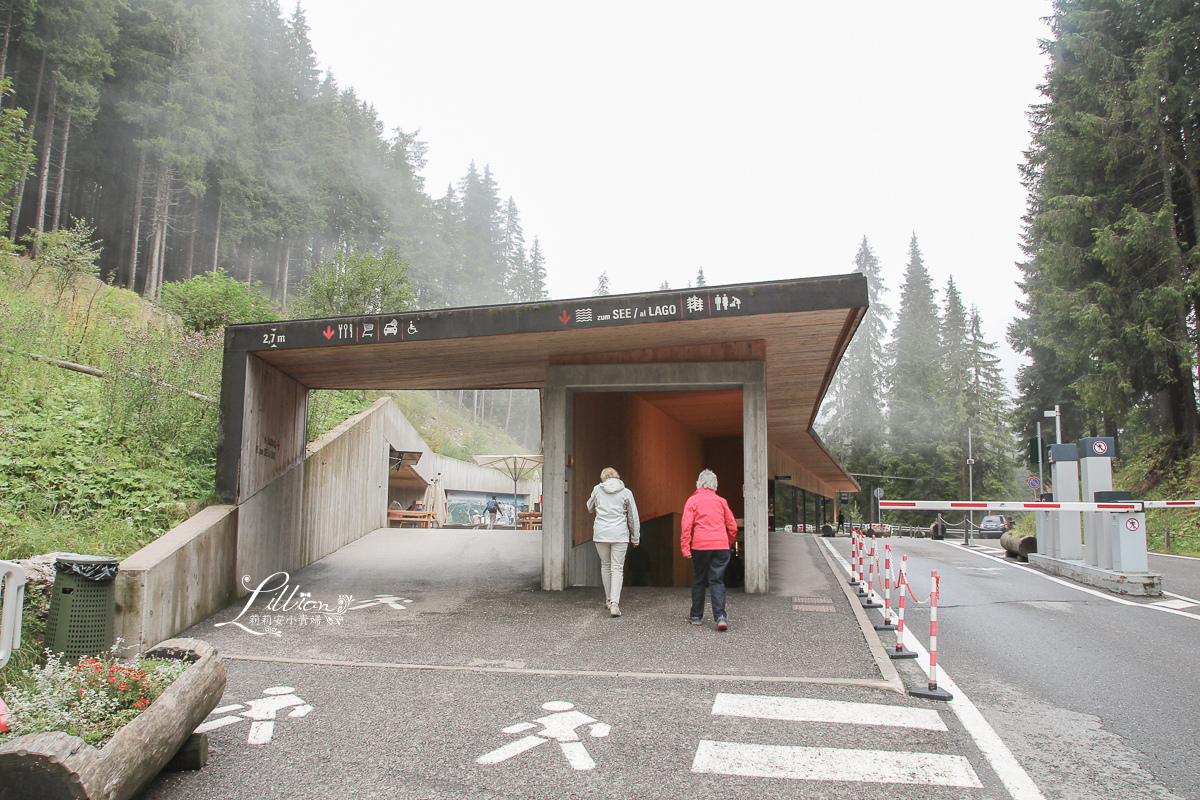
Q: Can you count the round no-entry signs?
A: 2